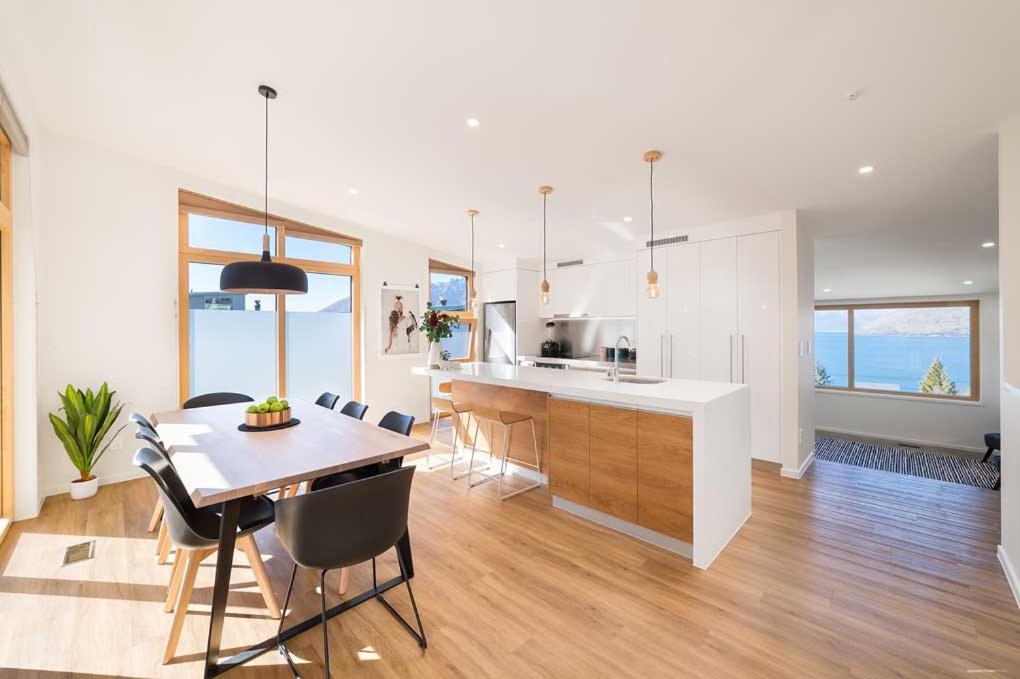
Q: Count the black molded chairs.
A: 8